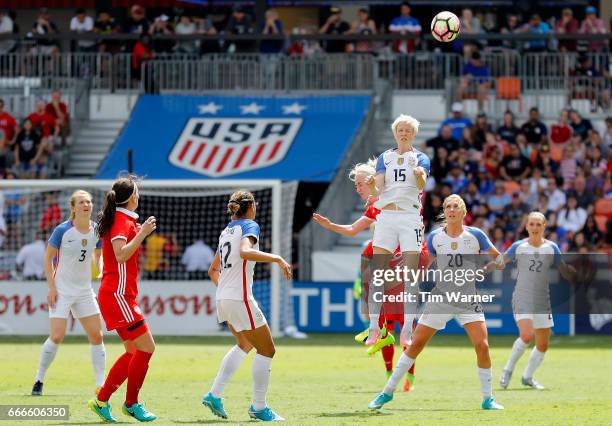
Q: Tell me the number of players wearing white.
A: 5